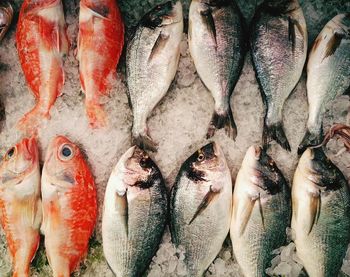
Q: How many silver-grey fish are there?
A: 8